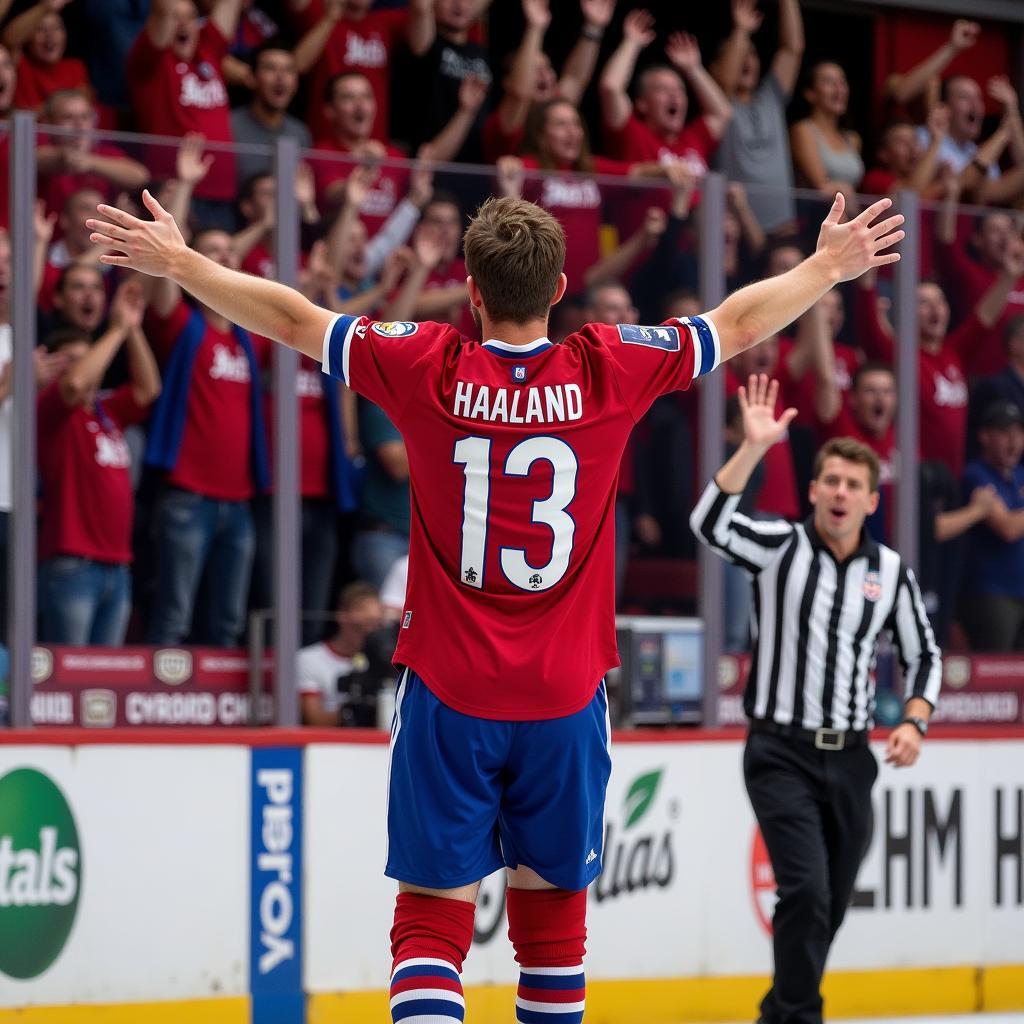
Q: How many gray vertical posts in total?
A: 4